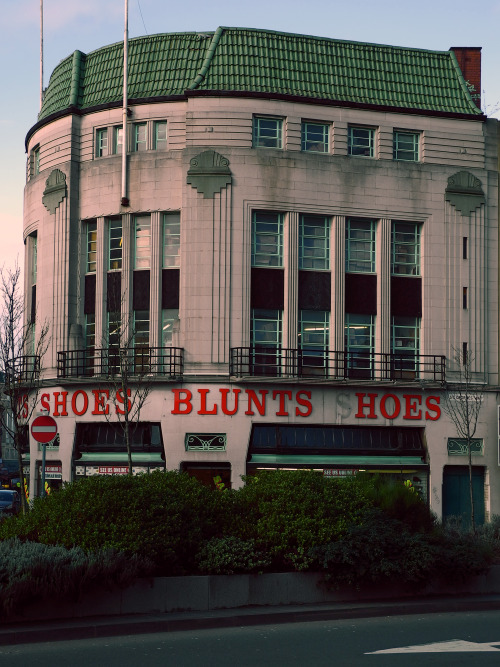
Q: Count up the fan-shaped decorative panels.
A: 3